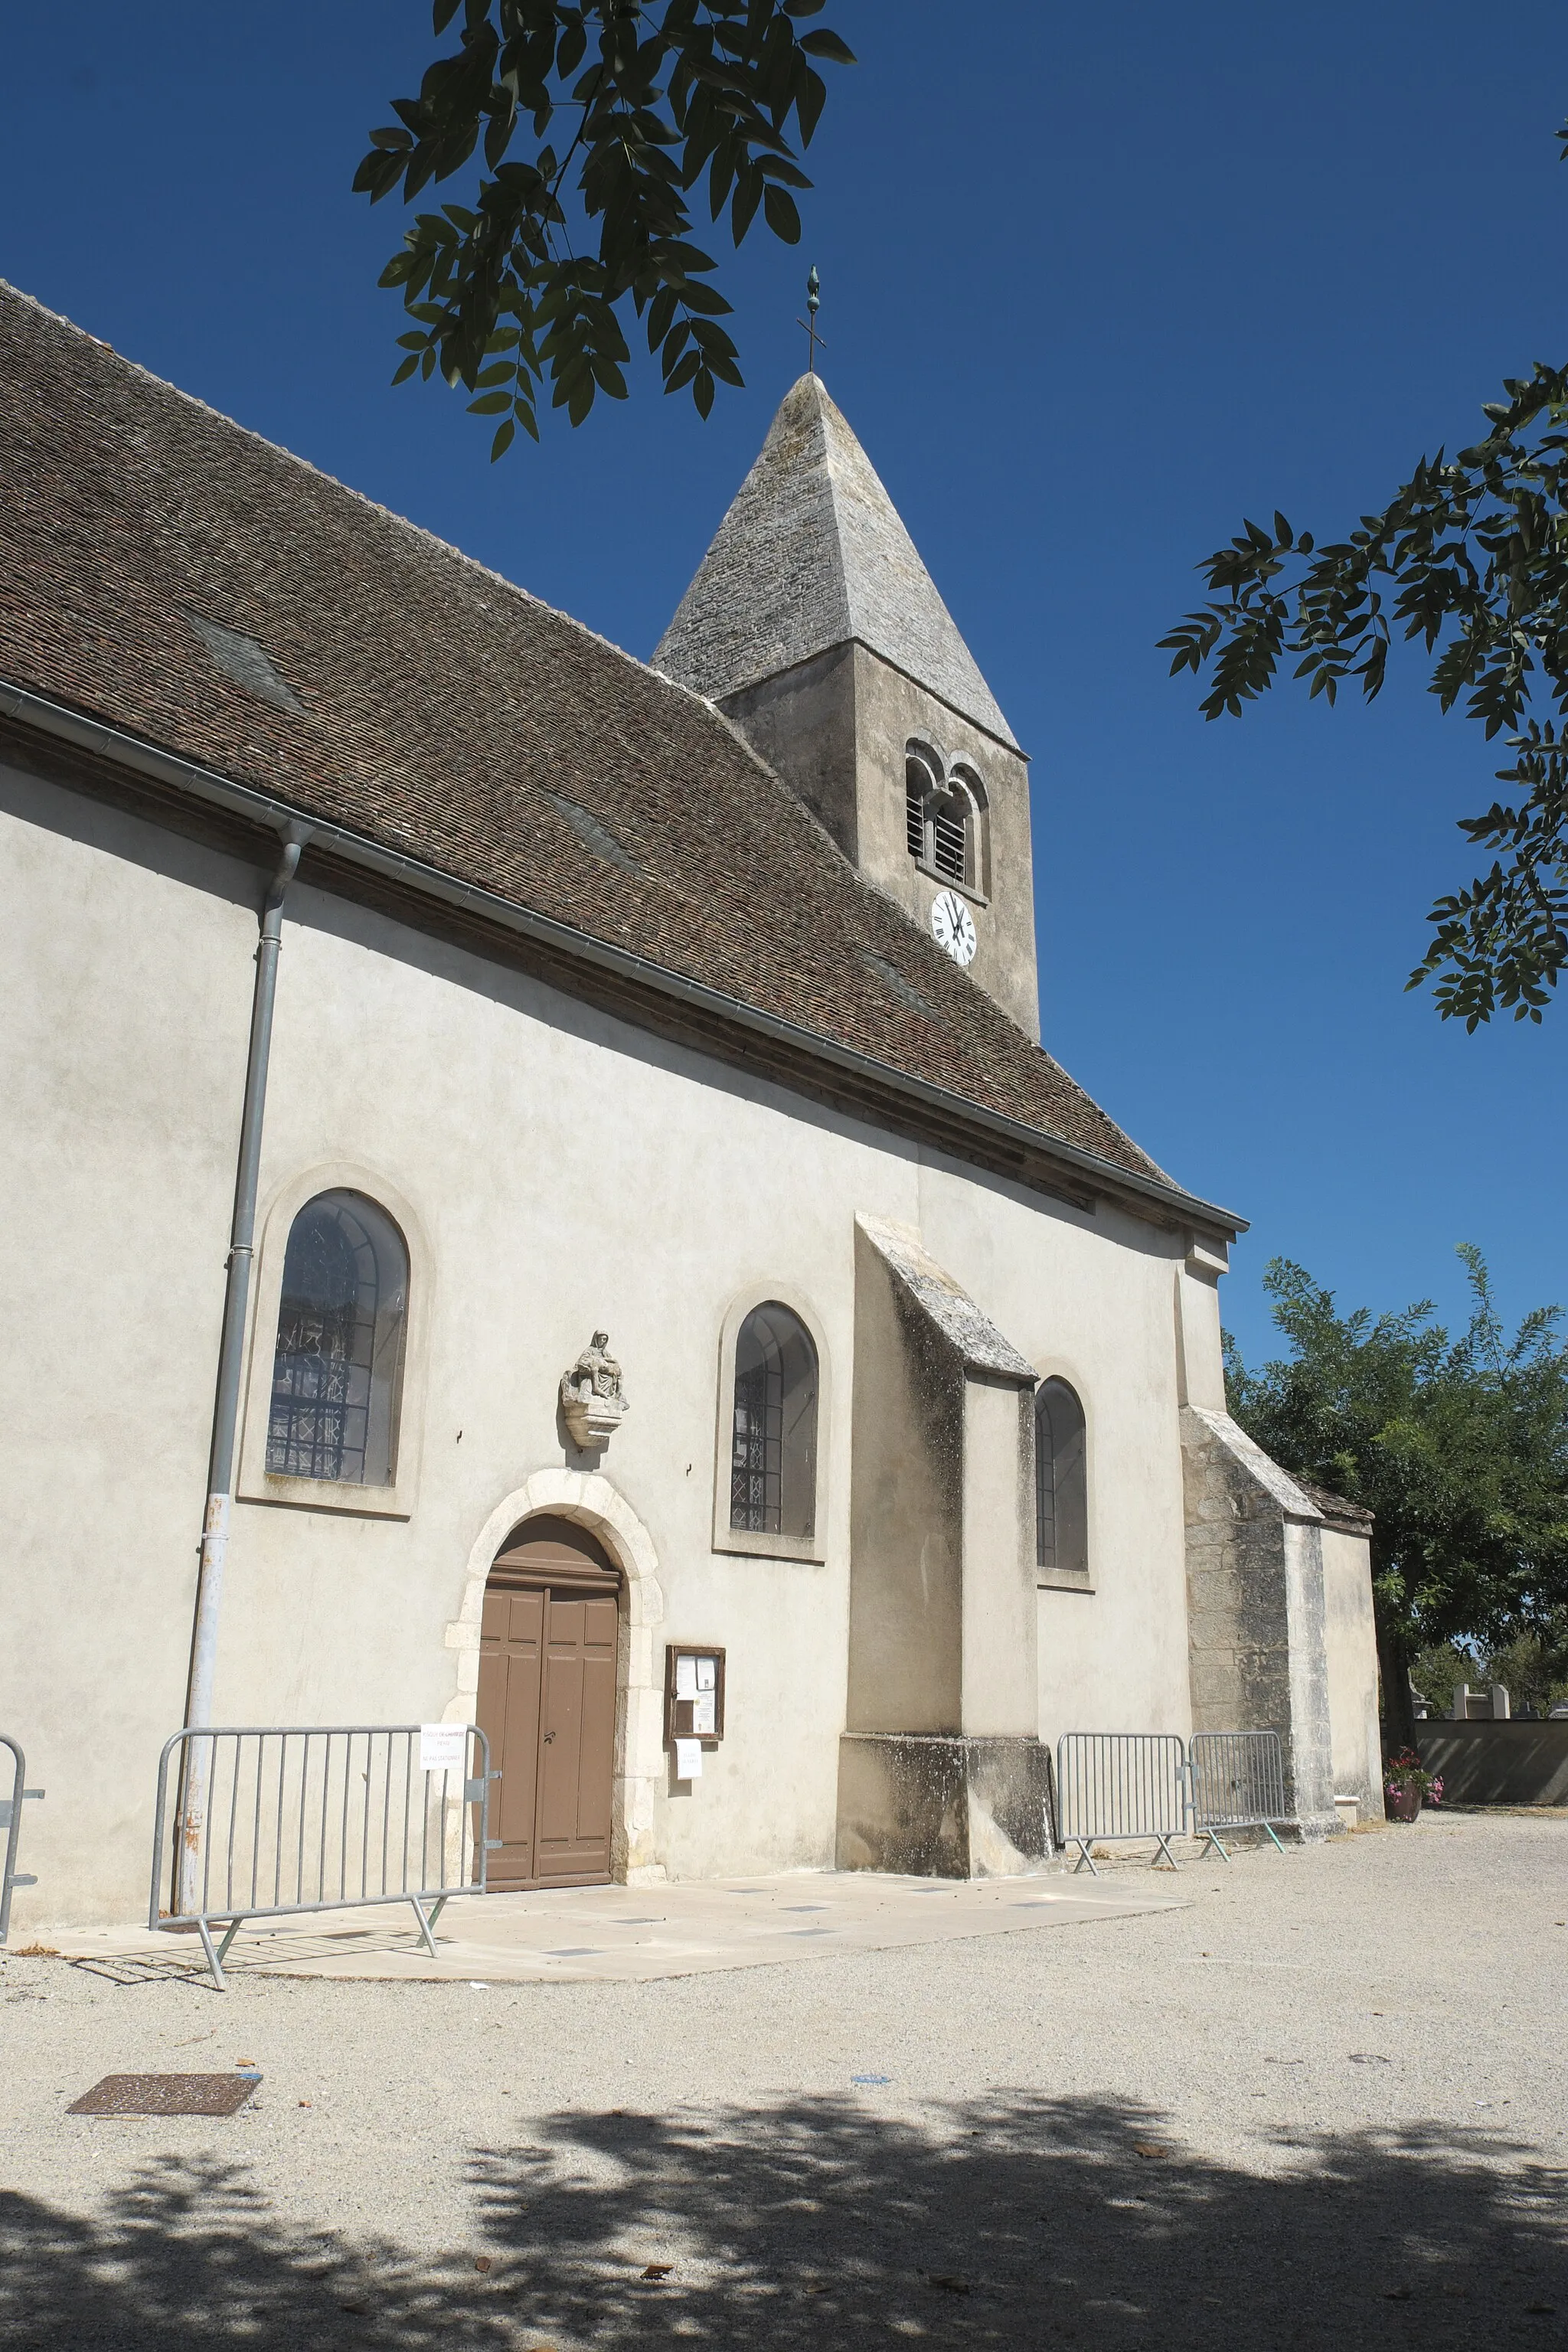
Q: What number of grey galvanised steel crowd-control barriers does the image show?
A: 4